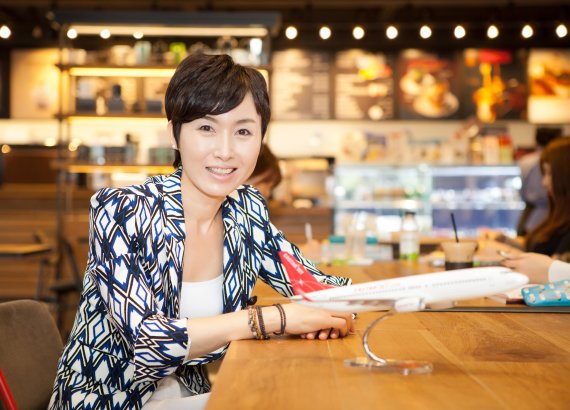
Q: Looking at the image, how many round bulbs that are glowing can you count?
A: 13